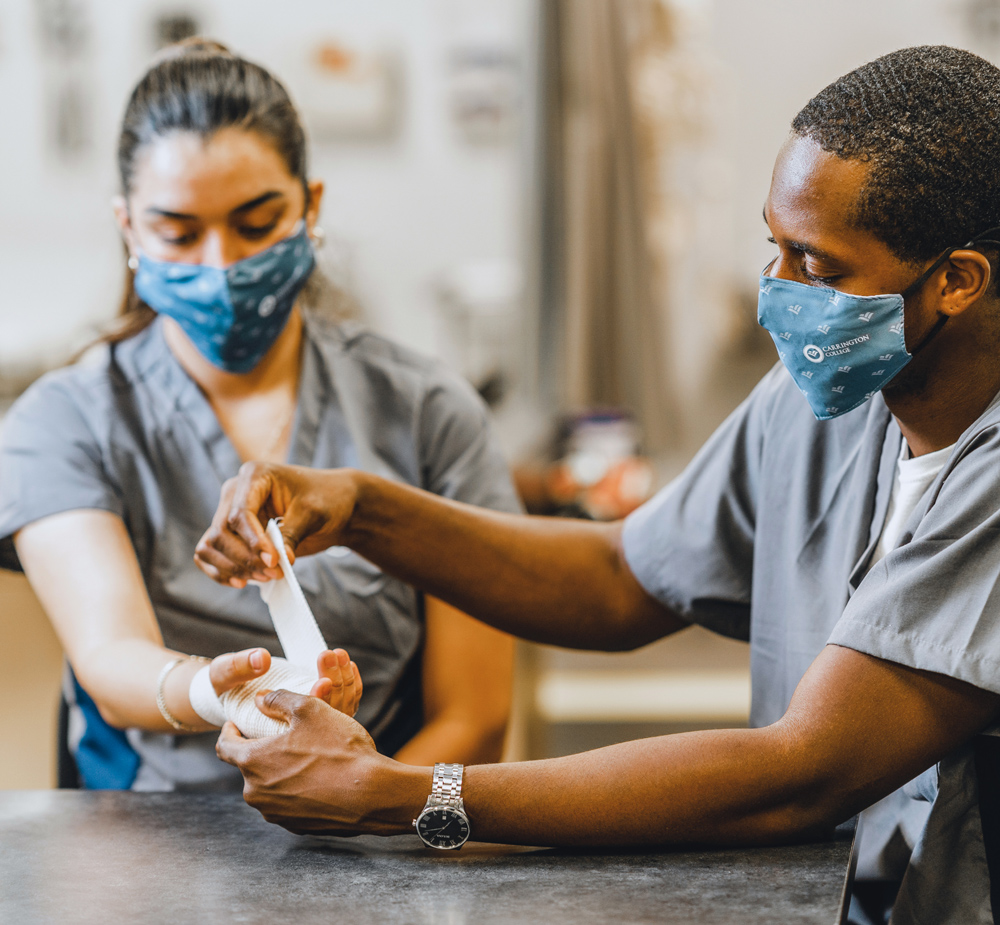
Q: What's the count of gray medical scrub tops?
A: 2